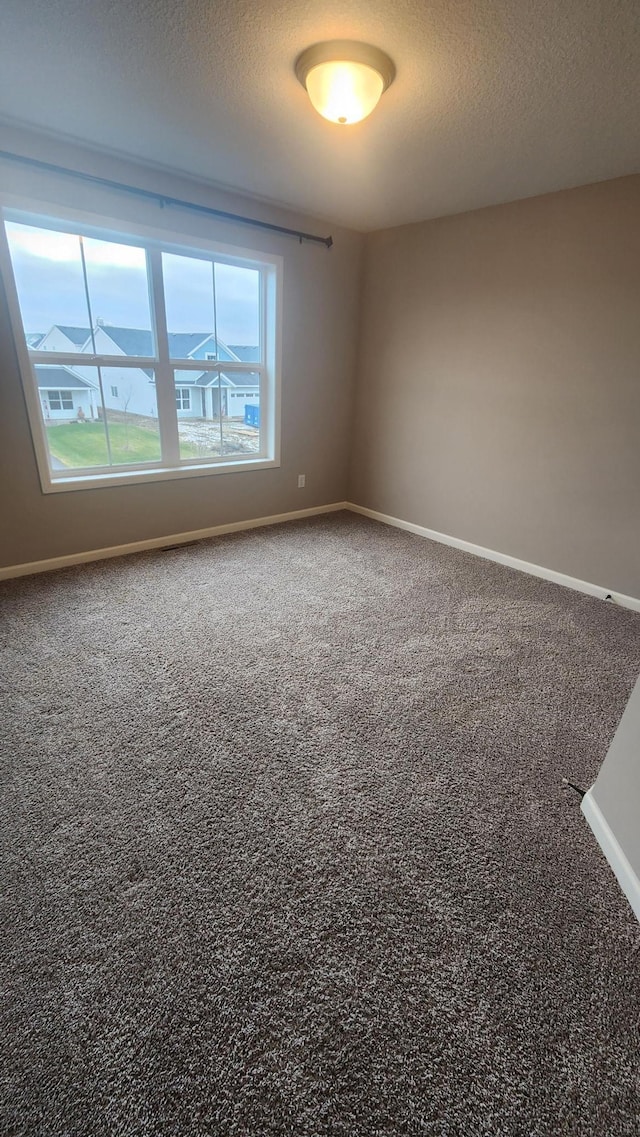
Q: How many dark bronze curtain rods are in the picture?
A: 1